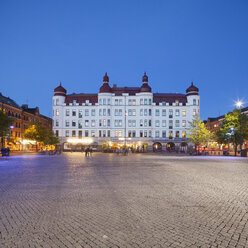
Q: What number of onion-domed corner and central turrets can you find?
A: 4